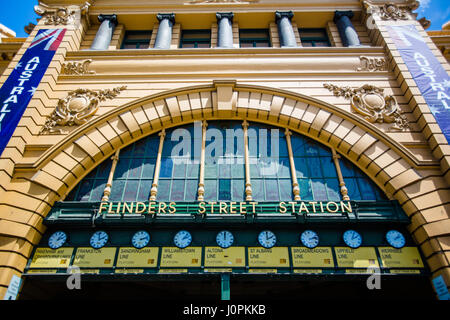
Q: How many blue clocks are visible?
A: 9